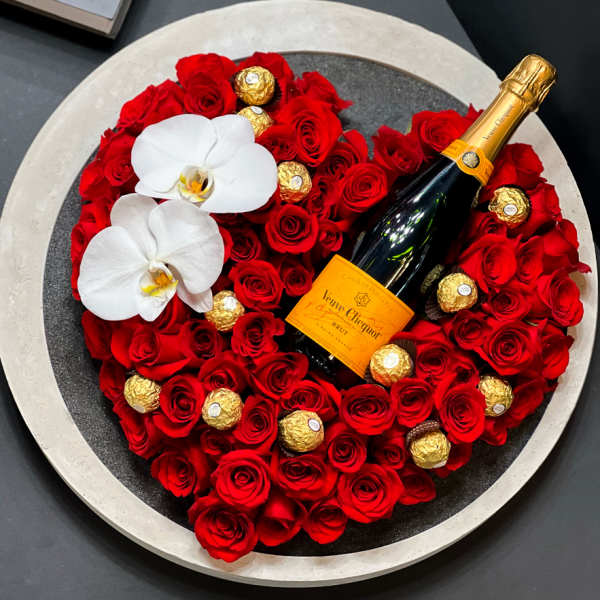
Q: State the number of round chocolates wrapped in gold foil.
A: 12